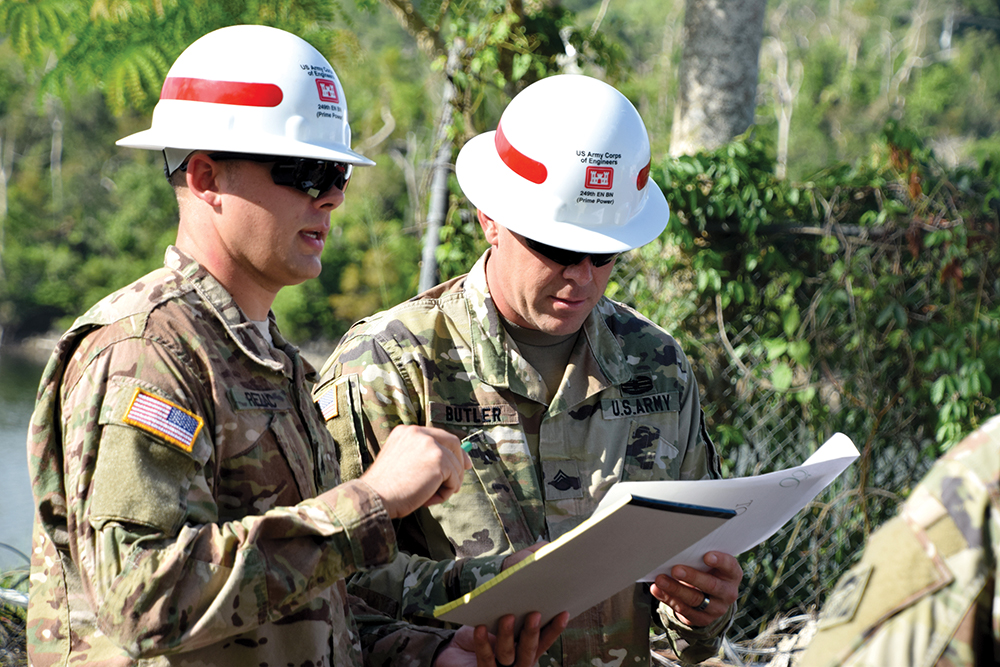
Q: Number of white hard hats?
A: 2